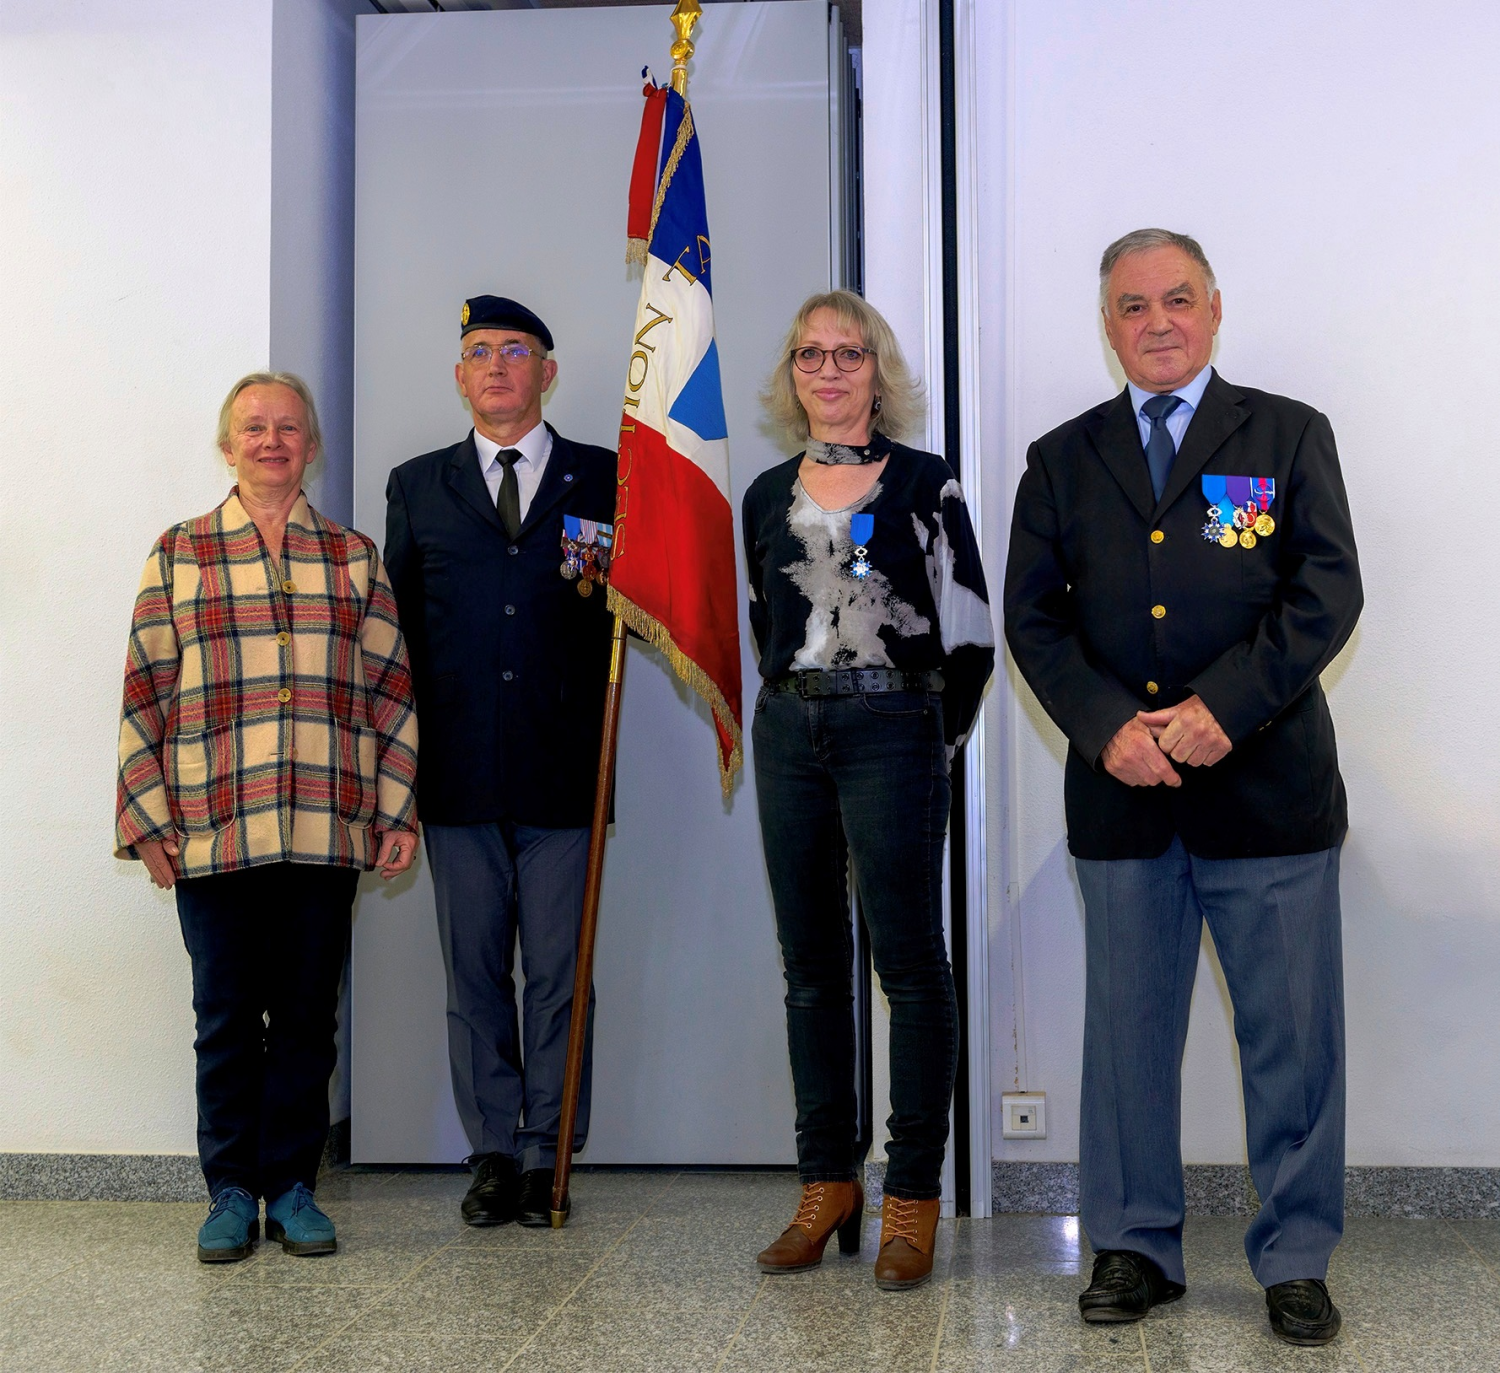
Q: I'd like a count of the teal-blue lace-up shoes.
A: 2